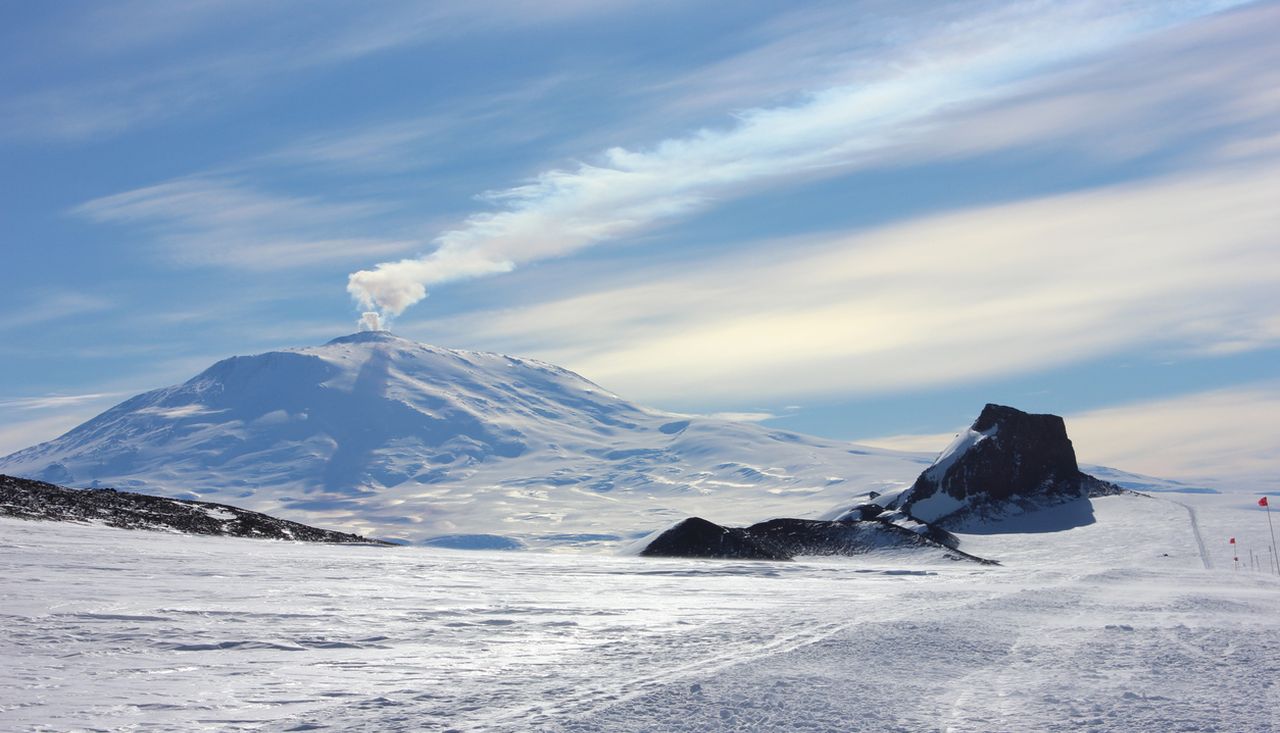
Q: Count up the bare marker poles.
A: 3